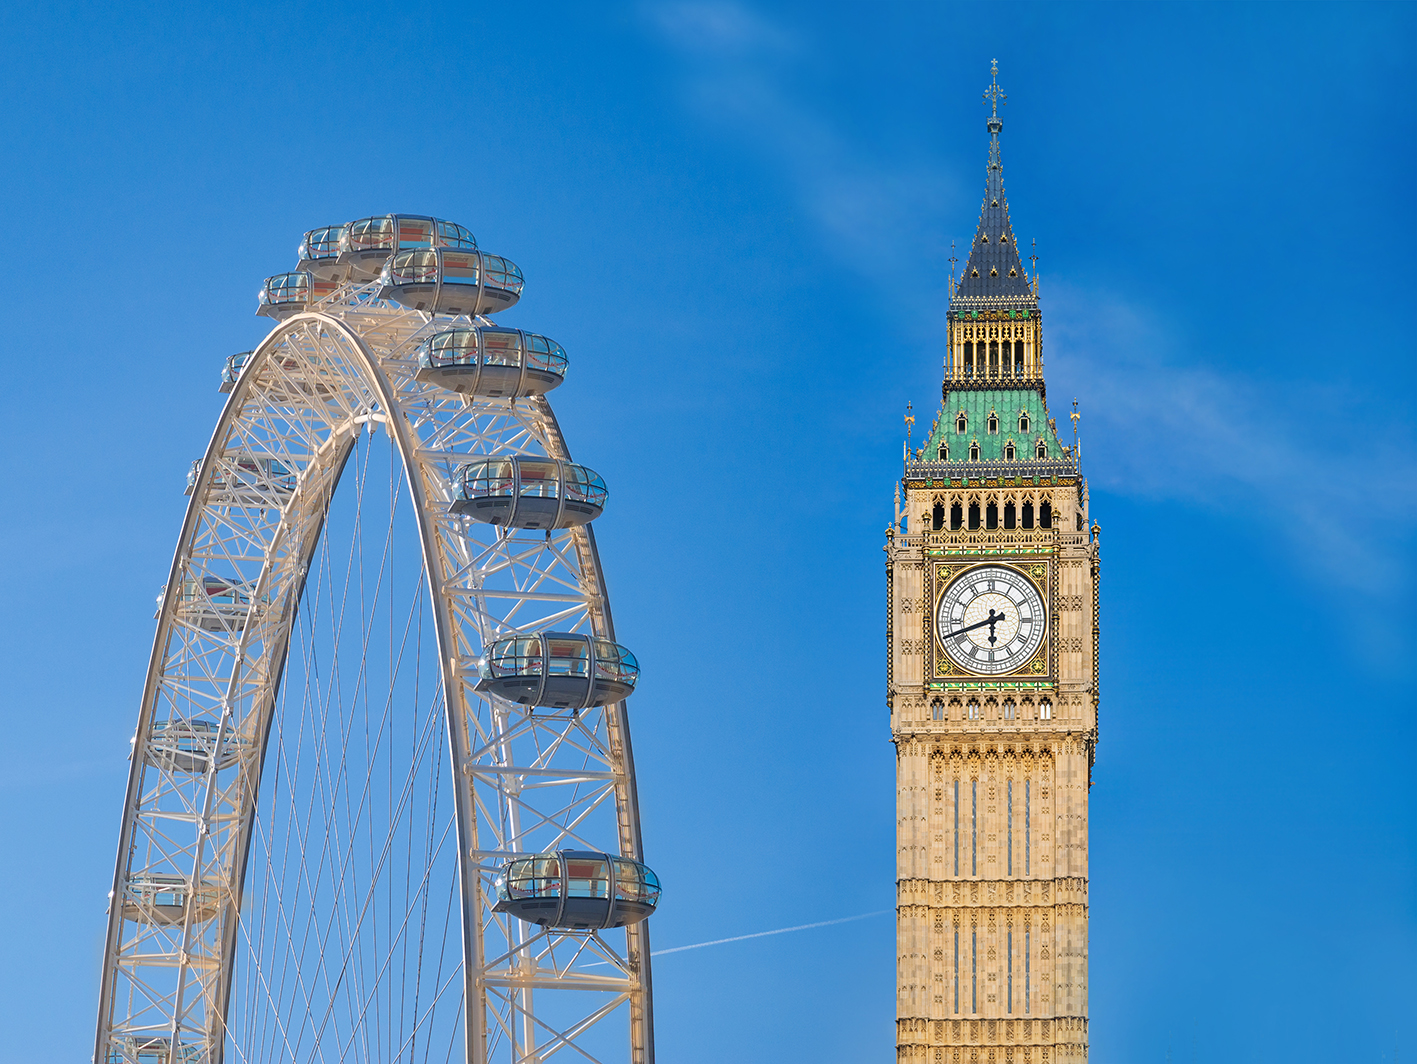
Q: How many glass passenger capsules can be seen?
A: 14